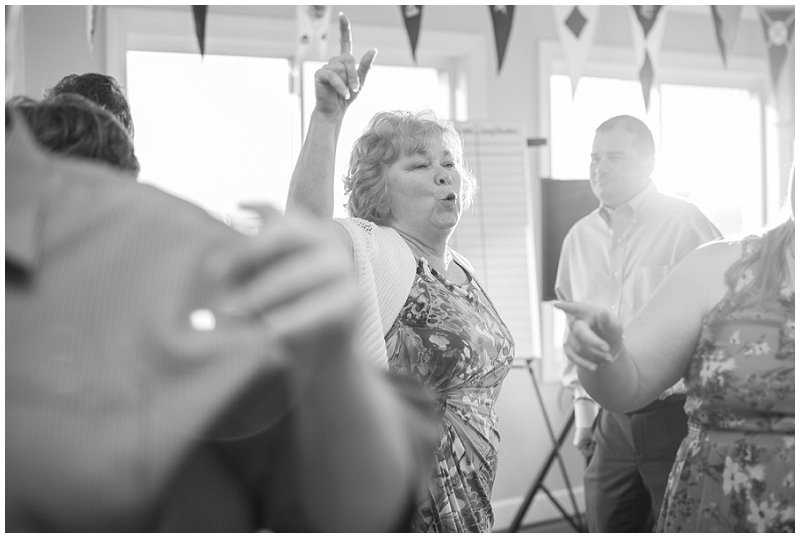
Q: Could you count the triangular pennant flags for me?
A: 9